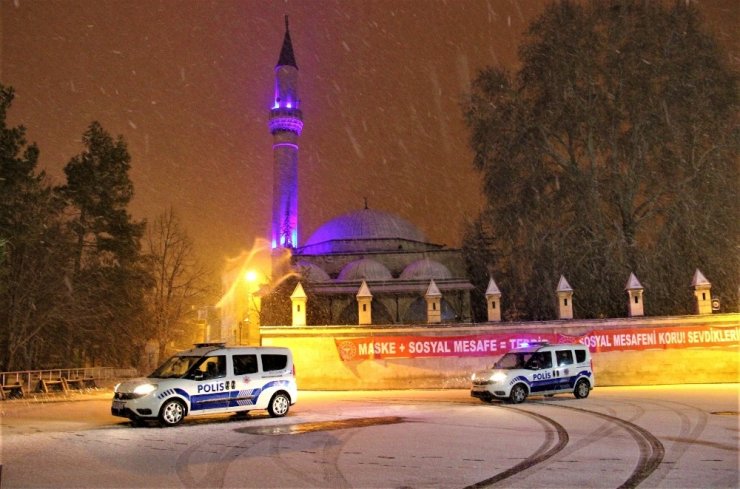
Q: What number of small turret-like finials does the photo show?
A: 7